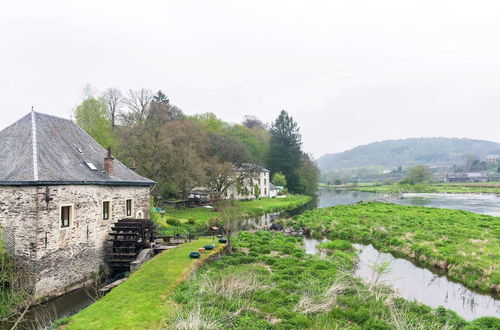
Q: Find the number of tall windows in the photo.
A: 3